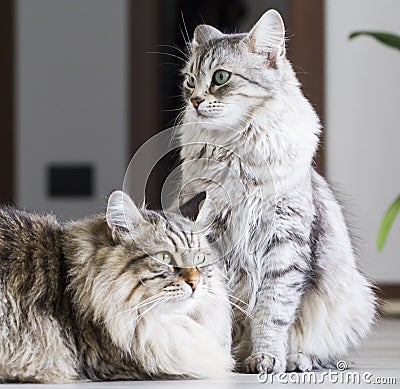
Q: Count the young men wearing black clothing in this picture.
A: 0